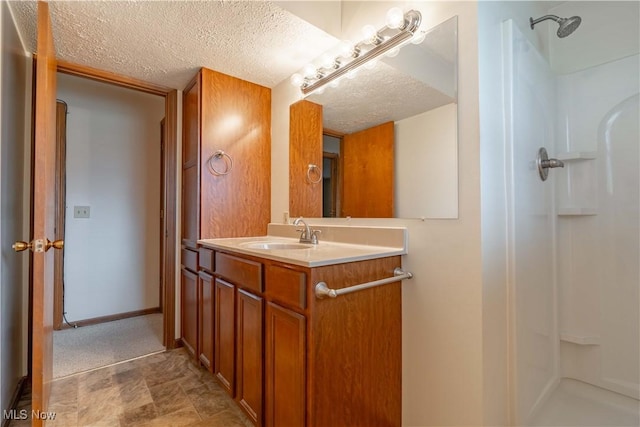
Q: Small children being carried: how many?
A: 0